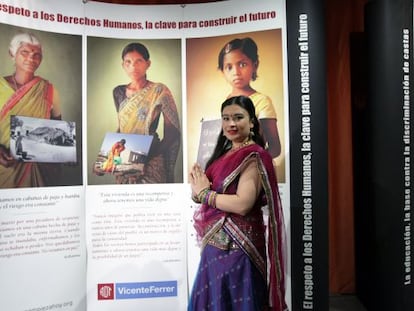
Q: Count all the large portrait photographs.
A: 3